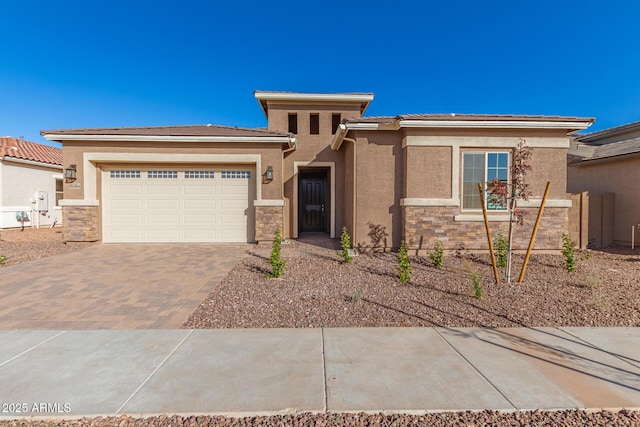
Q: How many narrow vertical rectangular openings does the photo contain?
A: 3